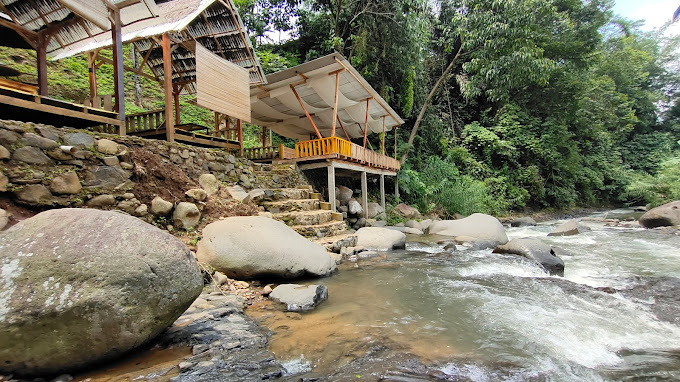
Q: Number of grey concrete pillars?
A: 4